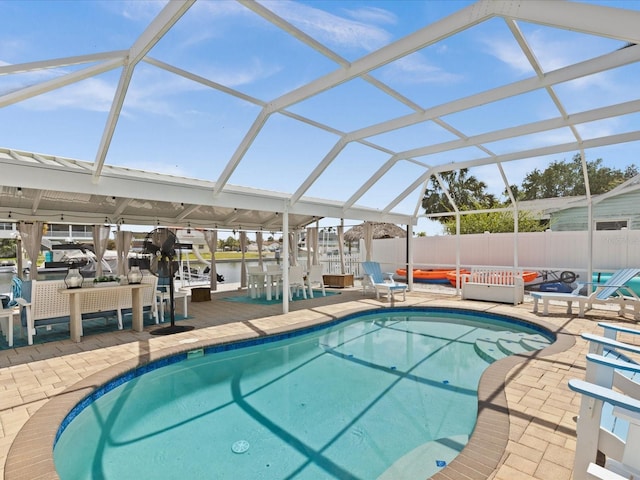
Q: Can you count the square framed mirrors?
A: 0